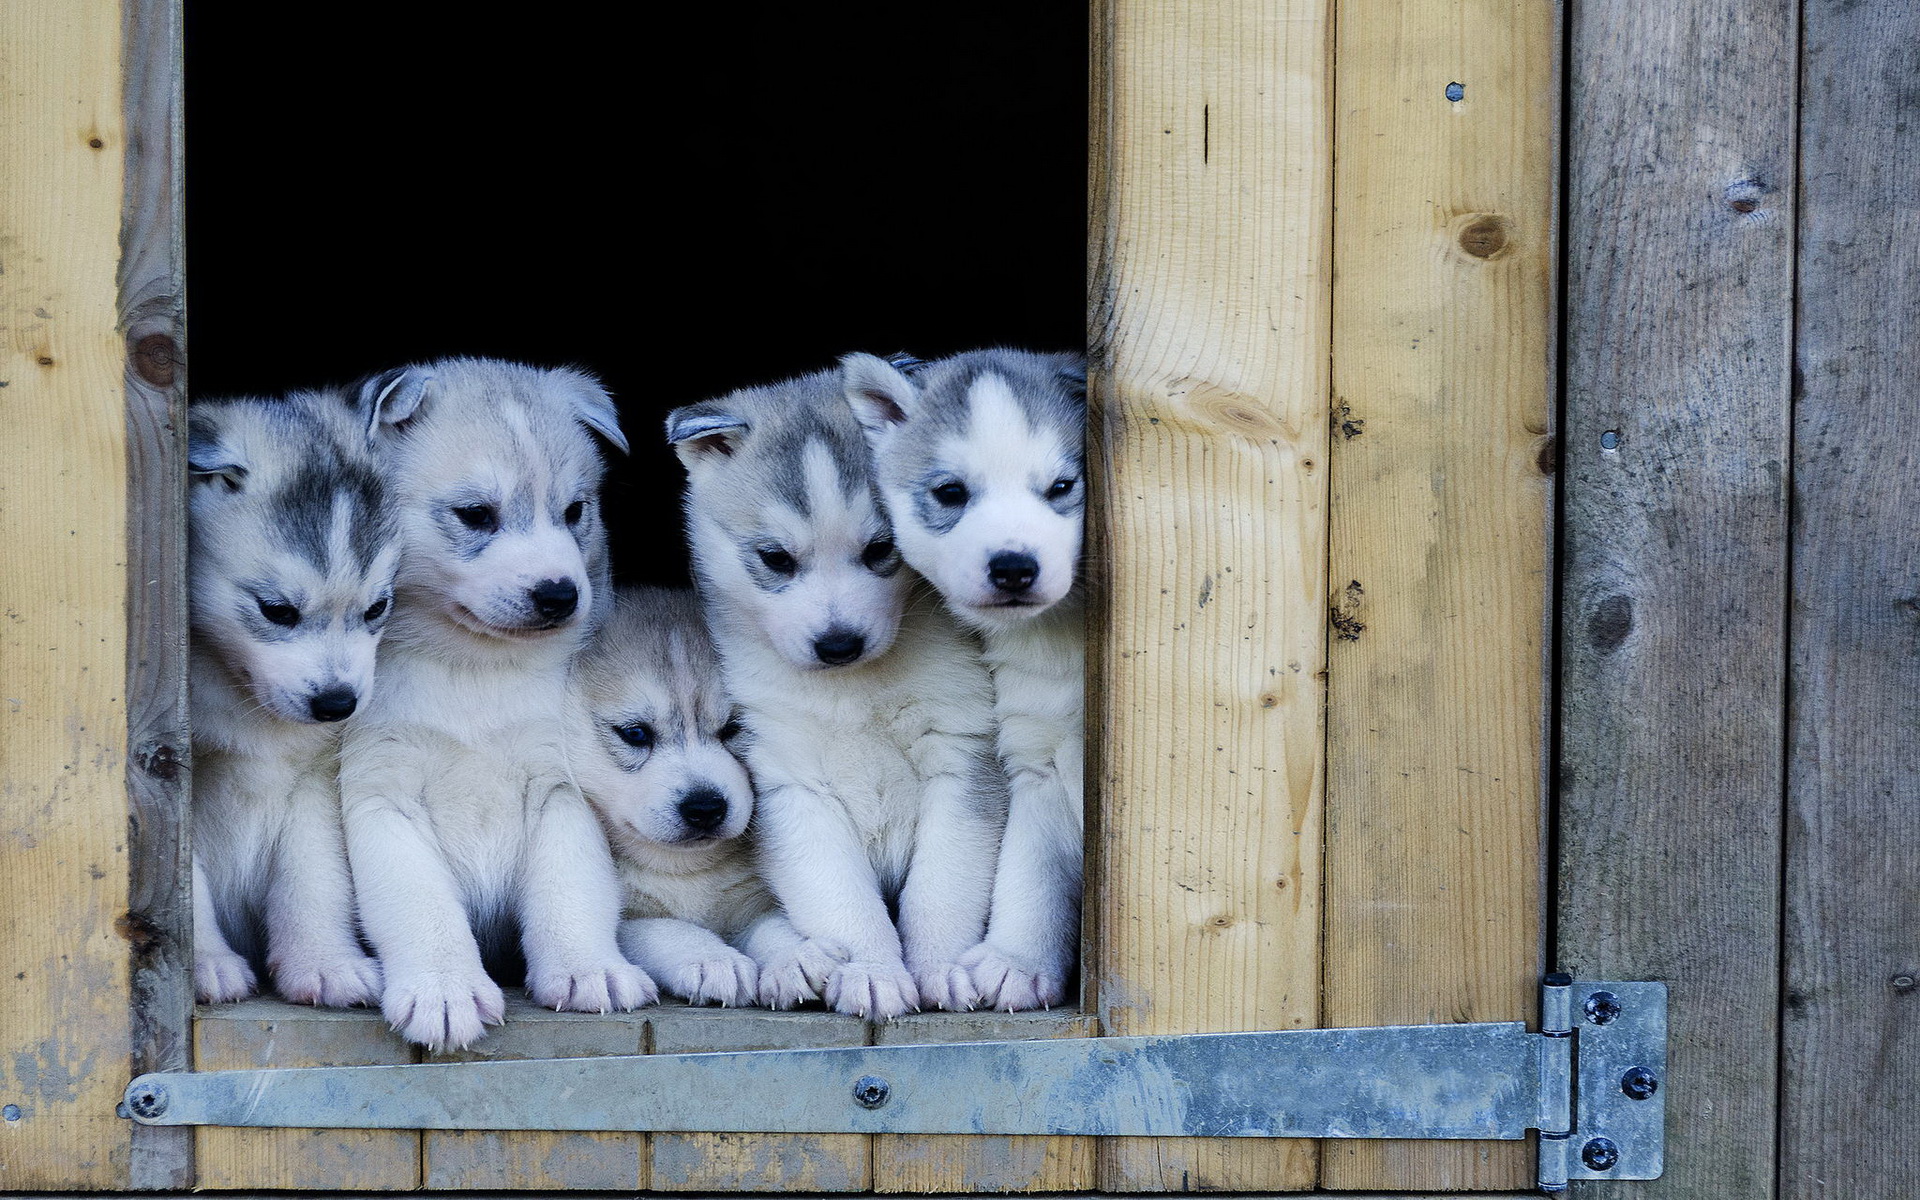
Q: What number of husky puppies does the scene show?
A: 5